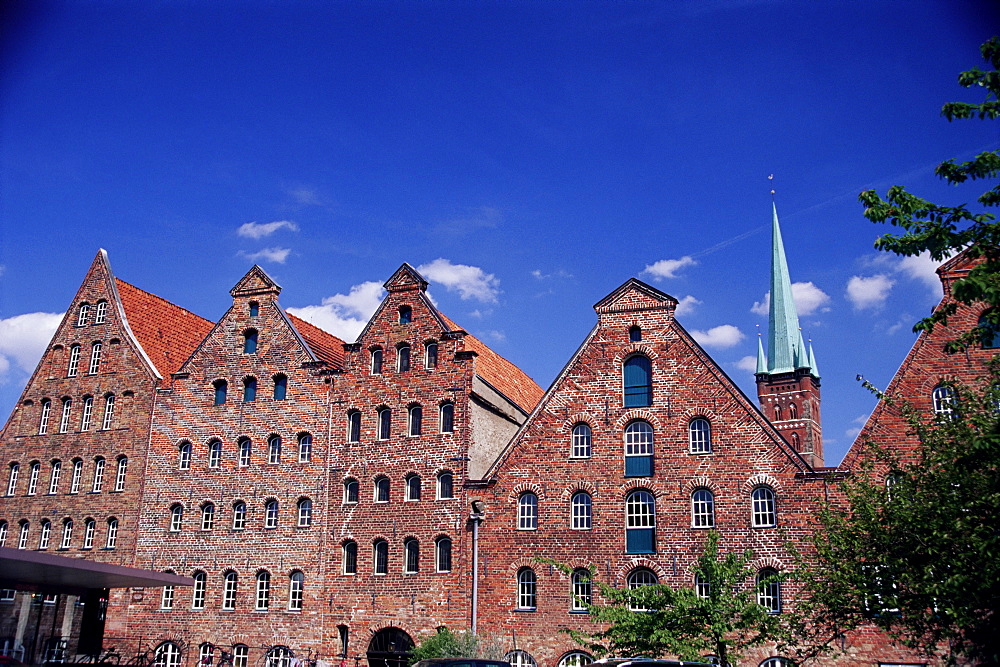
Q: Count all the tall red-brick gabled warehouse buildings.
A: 5